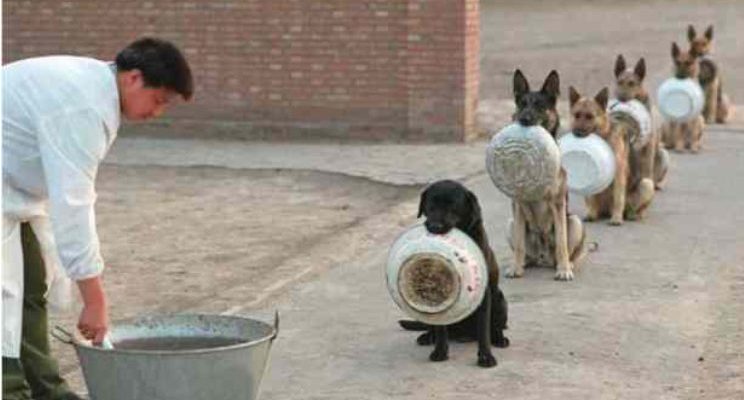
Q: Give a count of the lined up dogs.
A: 6